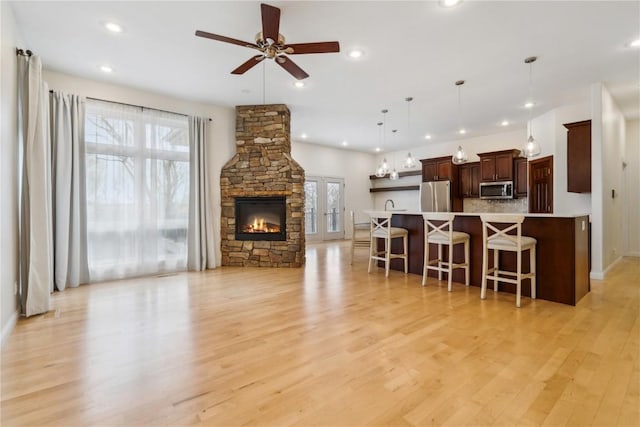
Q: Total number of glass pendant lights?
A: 6